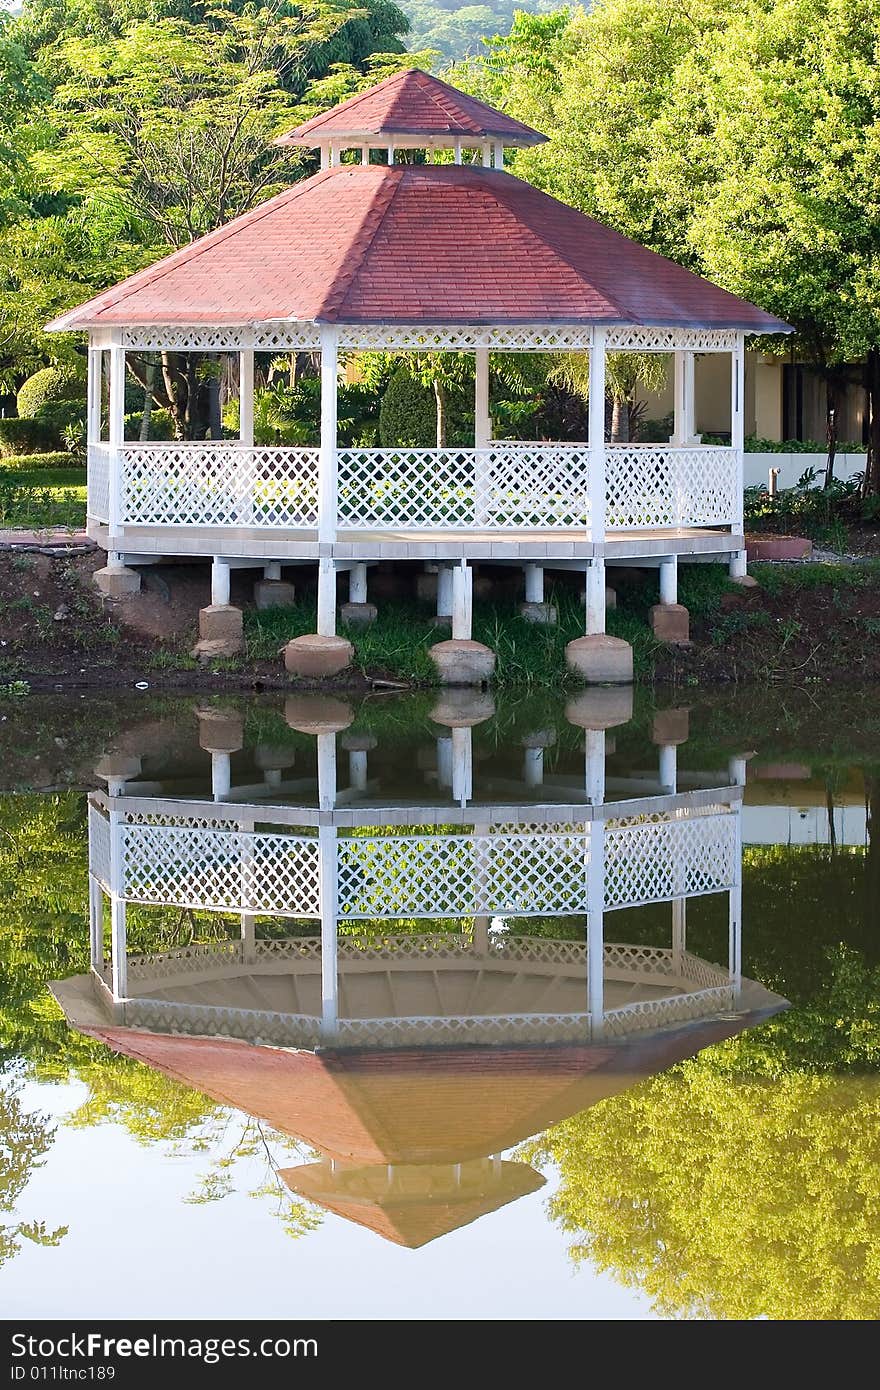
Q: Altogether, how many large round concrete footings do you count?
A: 3